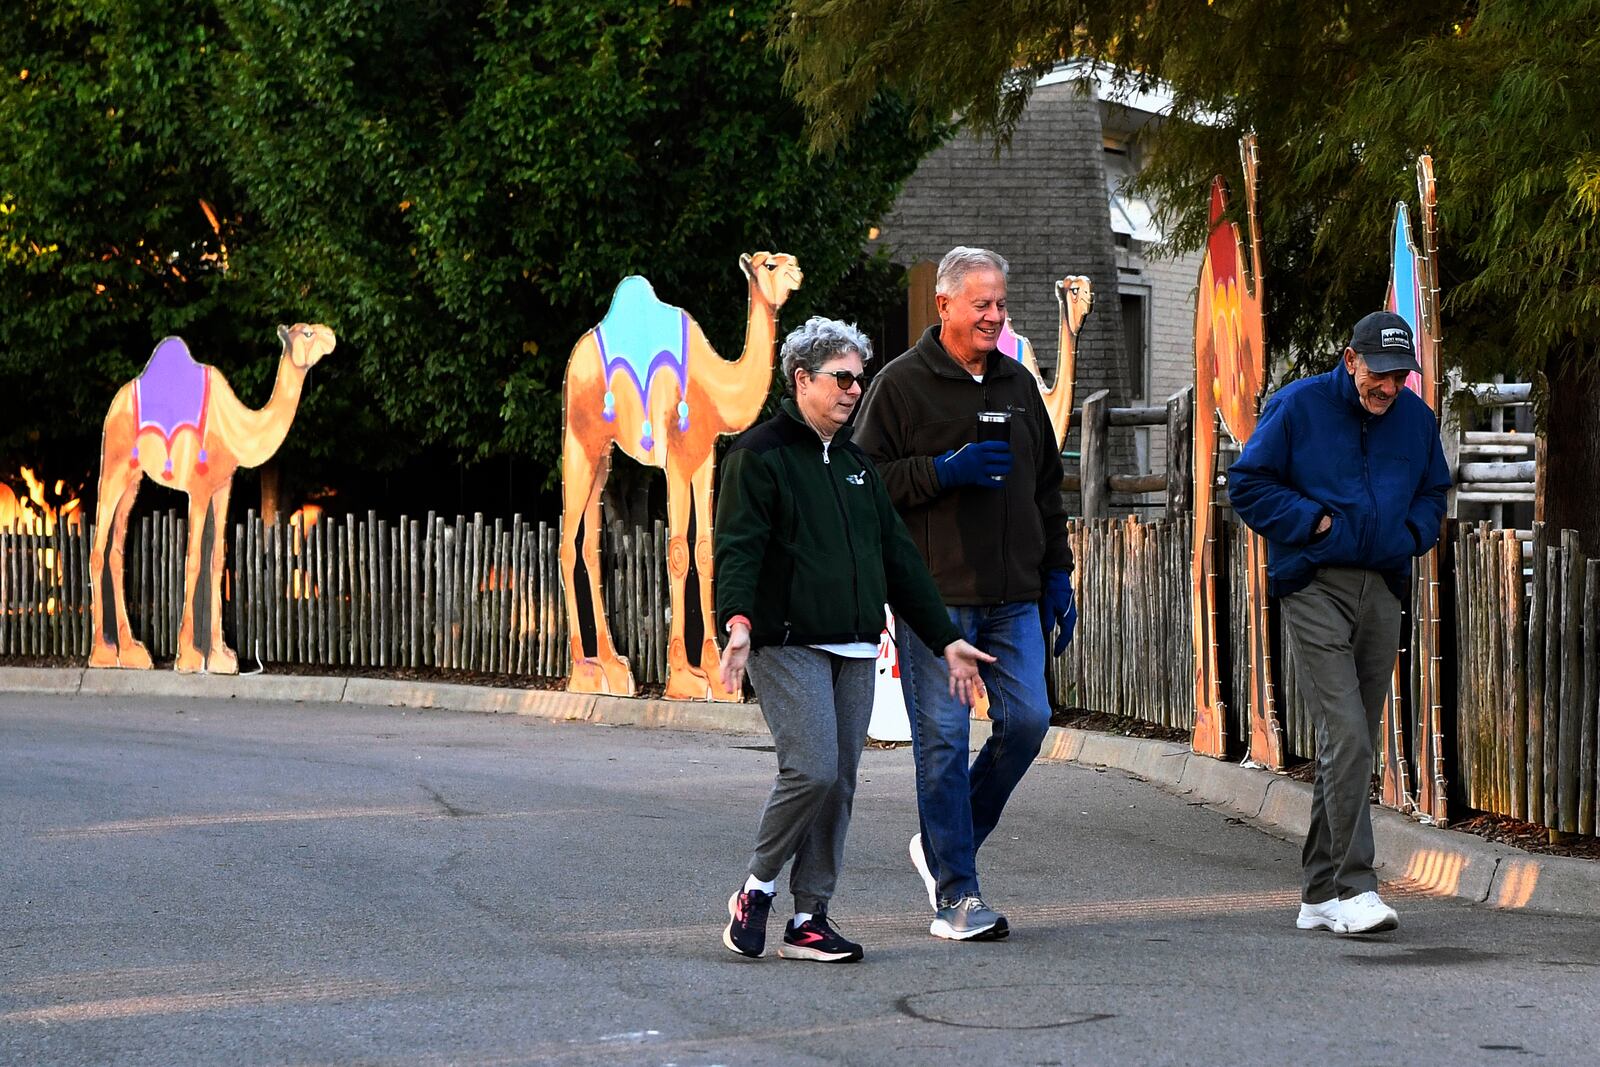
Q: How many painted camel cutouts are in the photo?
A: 5